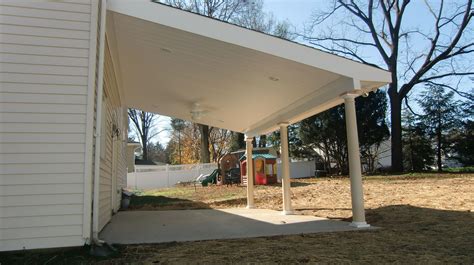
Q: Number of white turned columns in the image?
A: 3